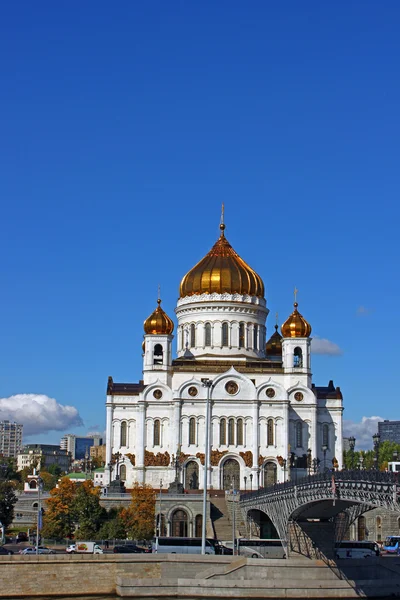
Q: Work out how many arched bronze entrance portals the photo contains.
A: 3